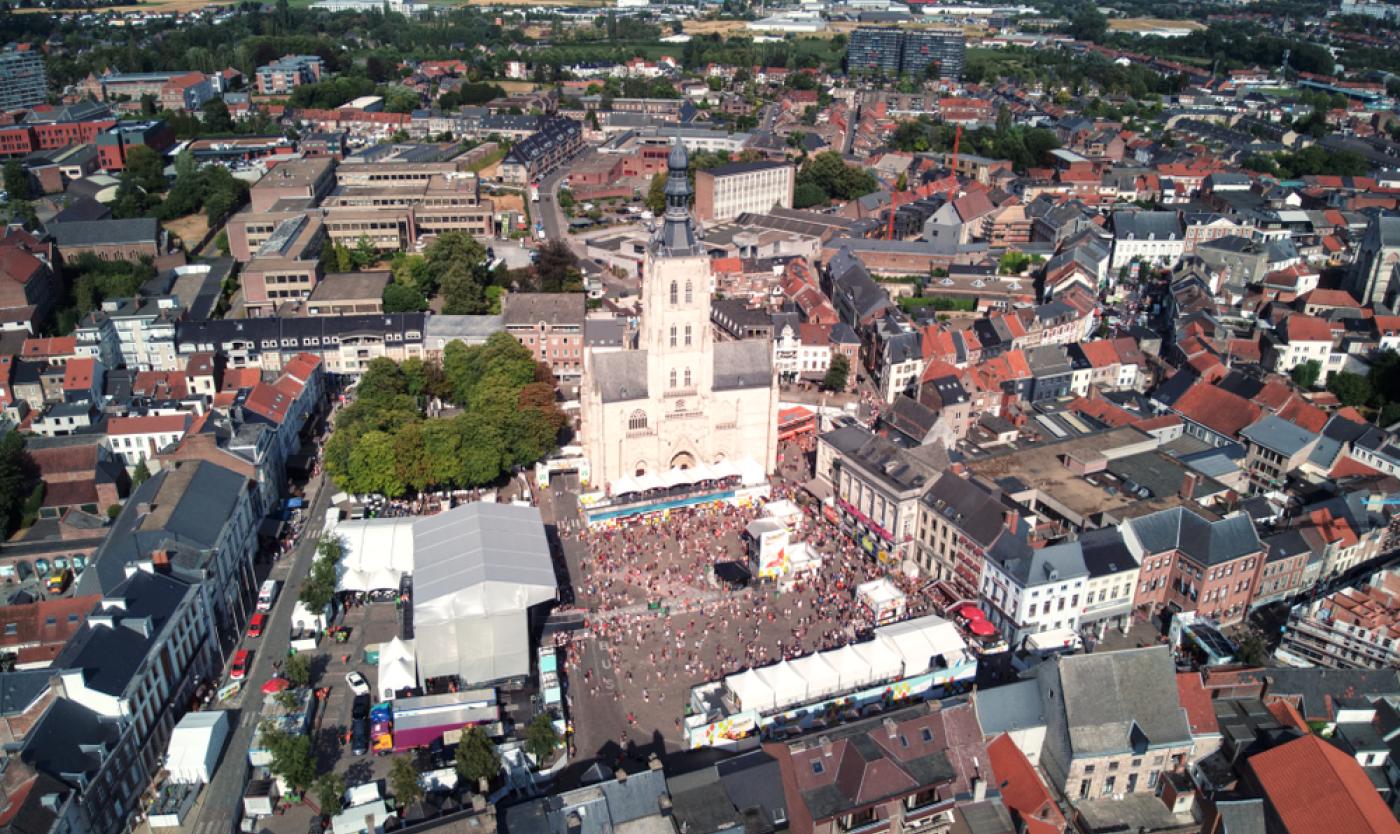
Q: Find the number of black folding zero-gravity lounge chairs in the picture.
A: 0